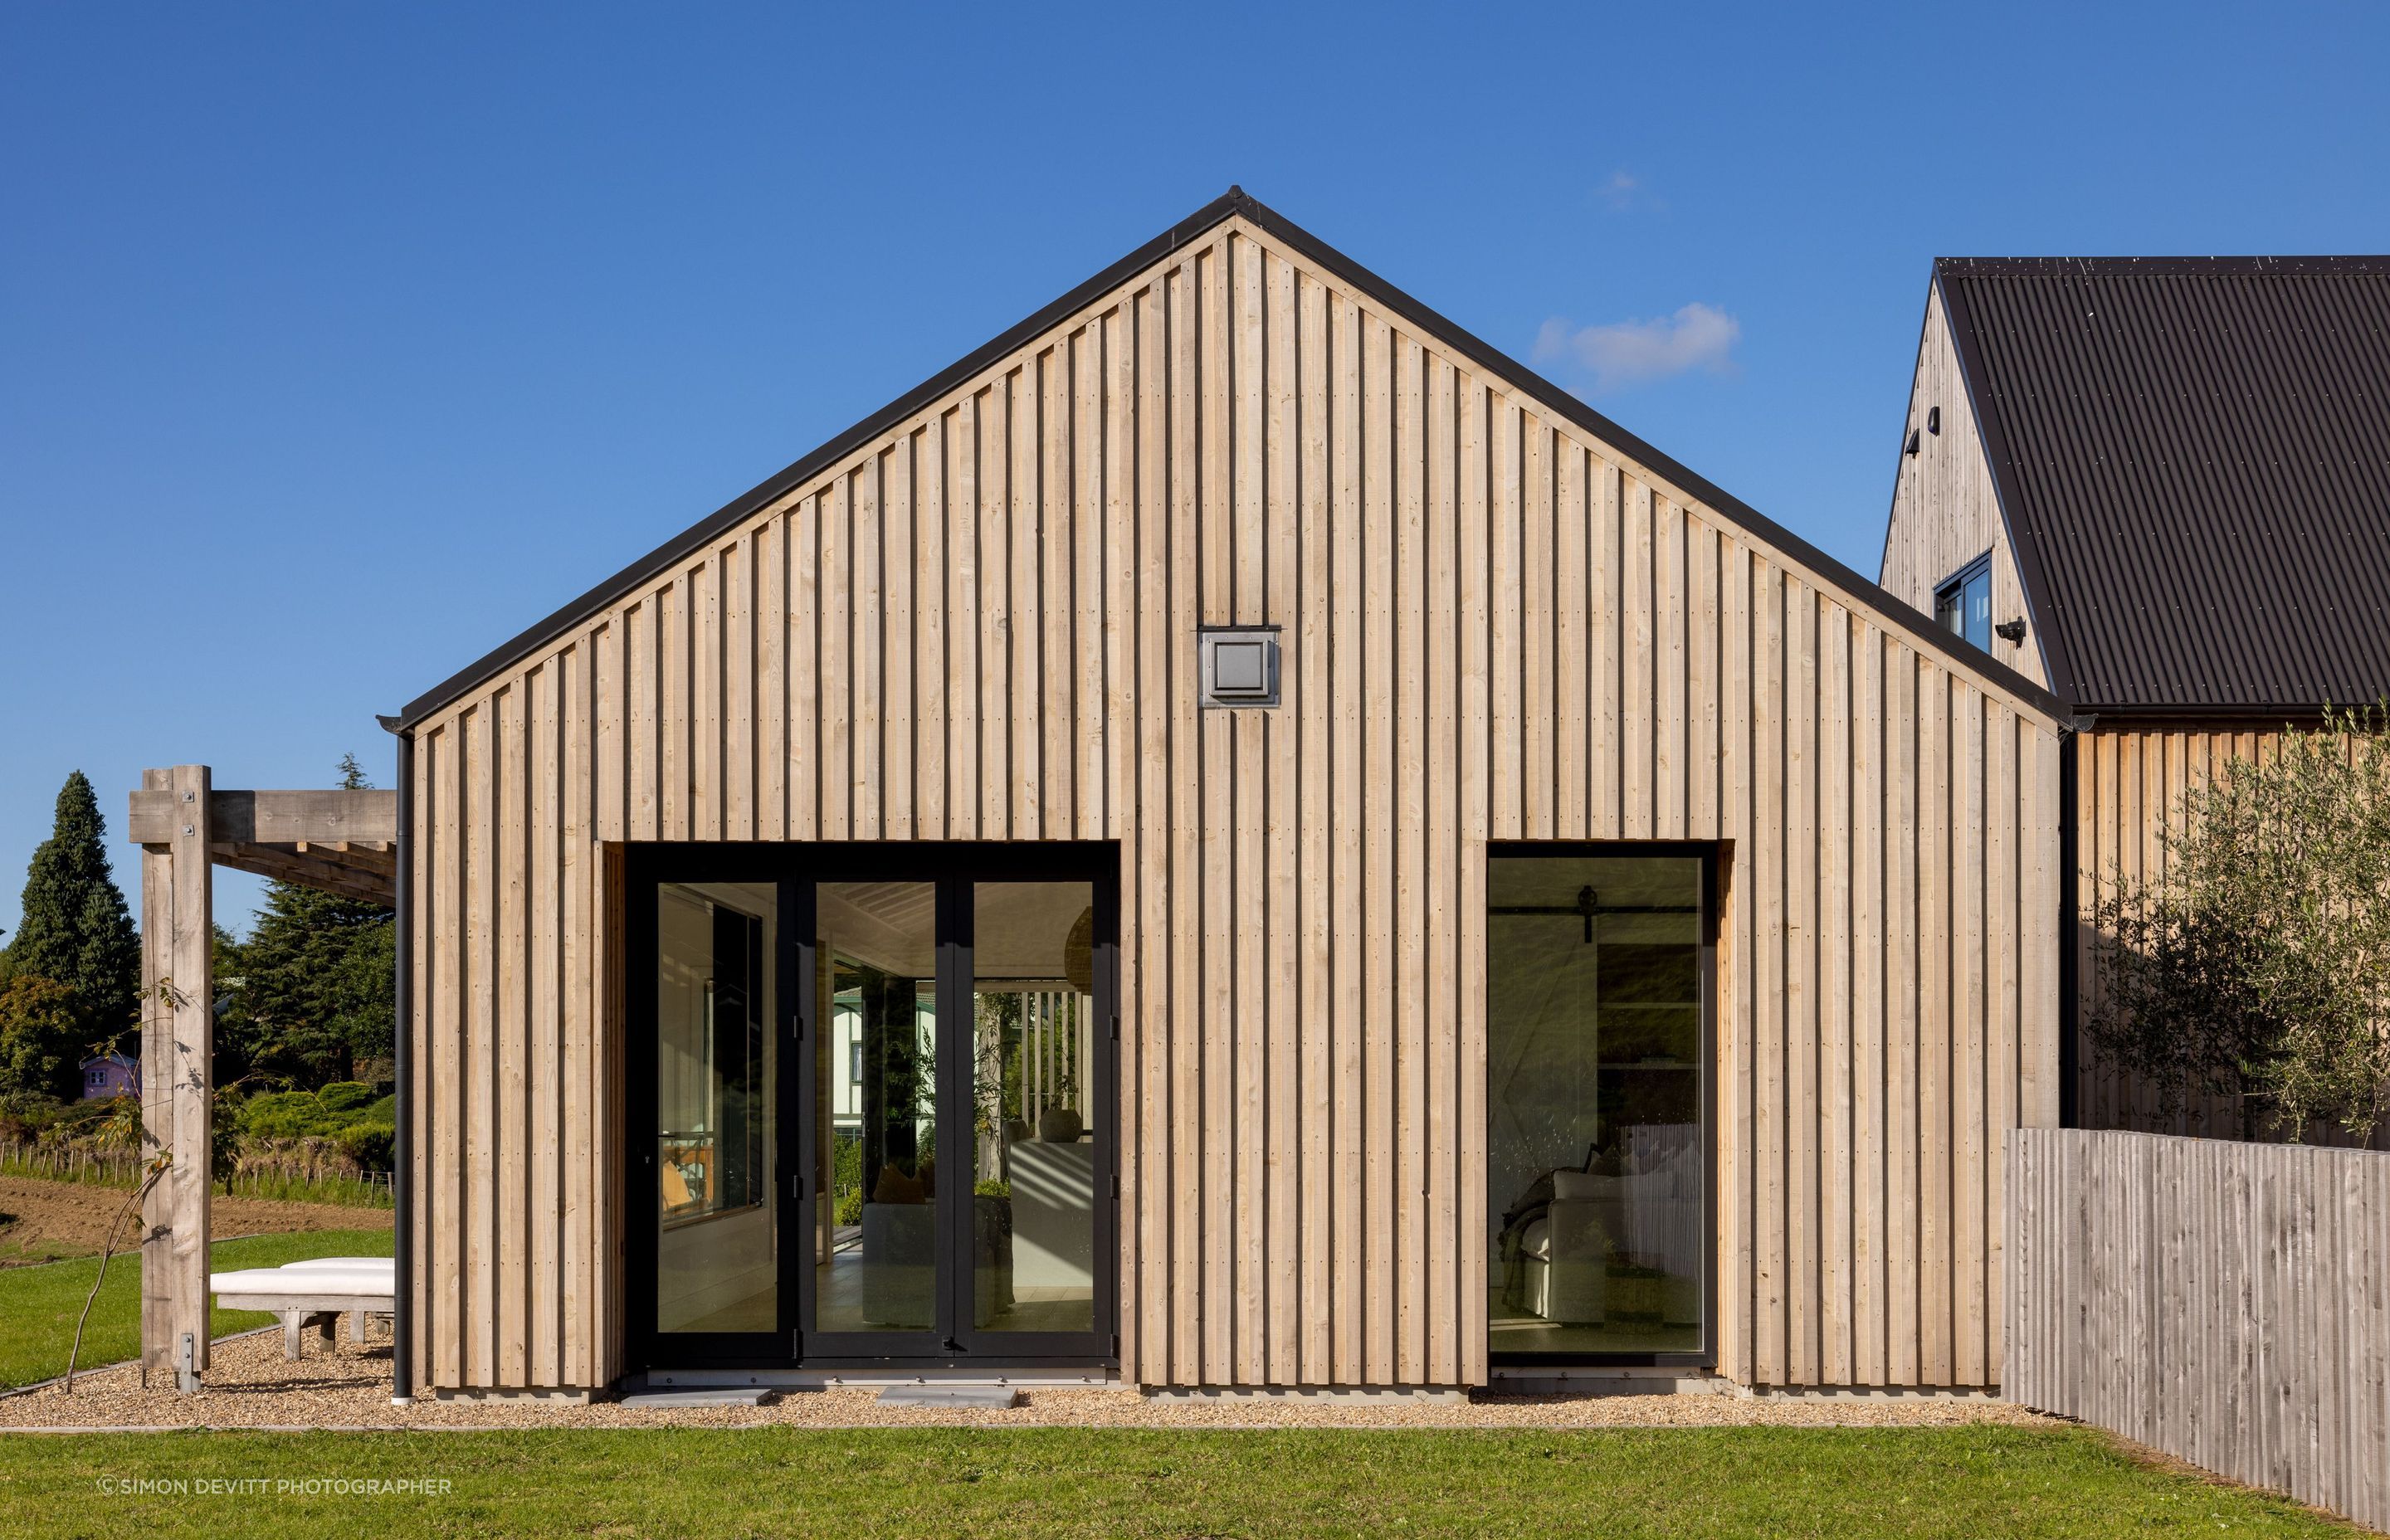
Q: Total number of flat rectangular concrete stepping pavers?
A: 2